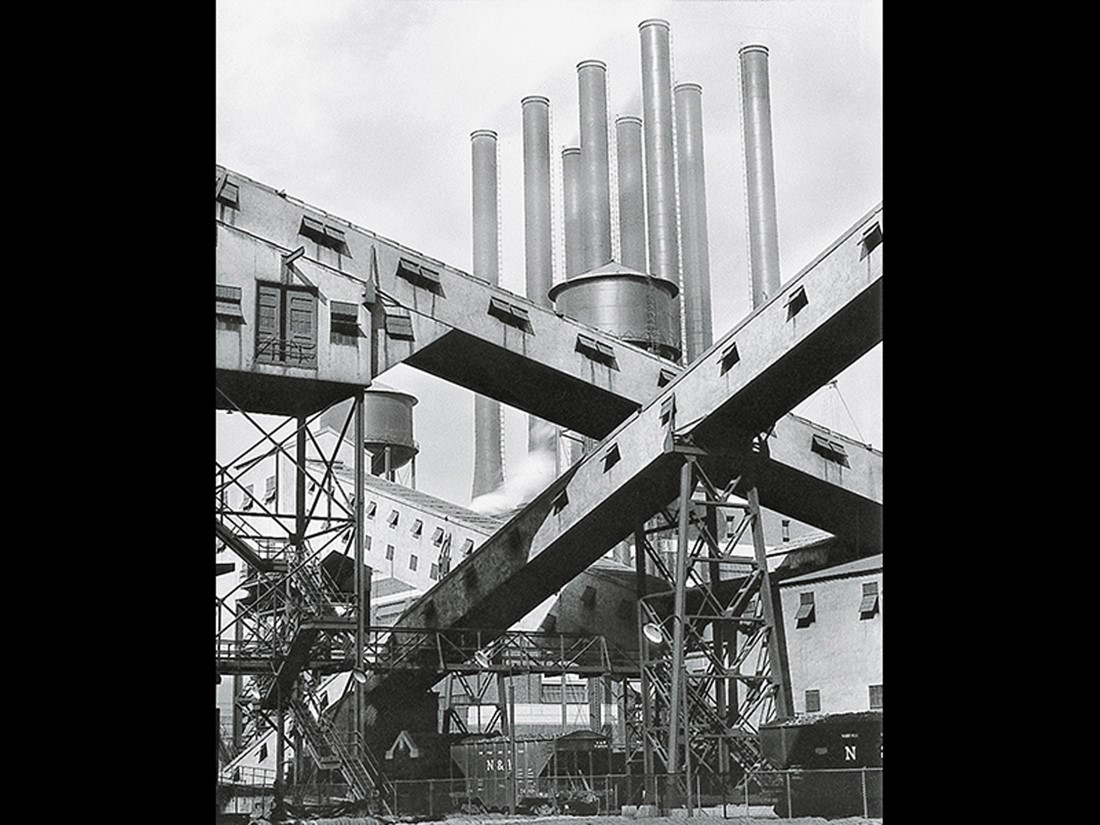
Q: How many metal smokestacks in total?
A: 8